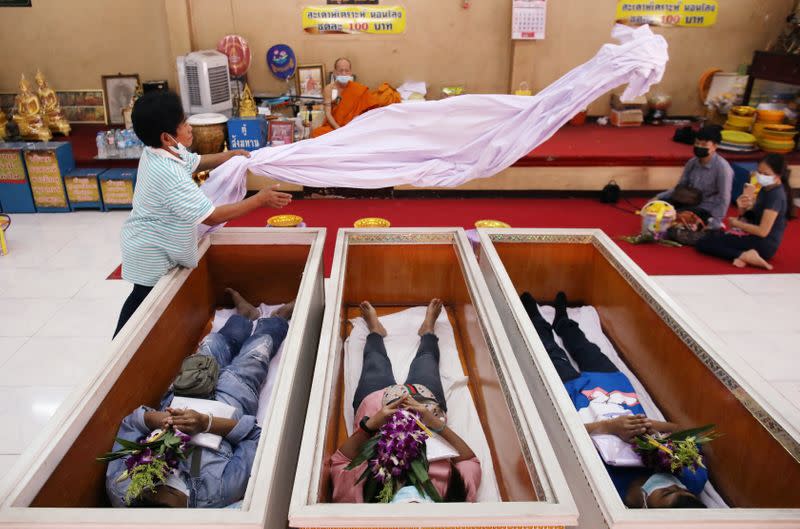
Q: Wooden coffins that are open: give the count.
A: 3